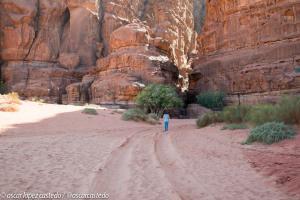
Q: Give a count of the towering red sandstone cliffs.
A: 2